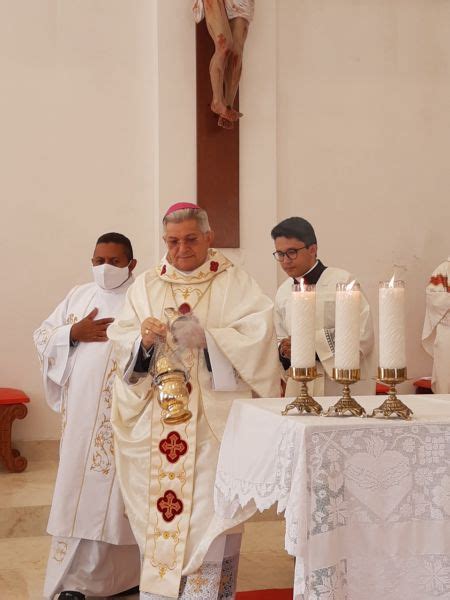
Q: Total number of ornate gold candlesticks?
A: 3